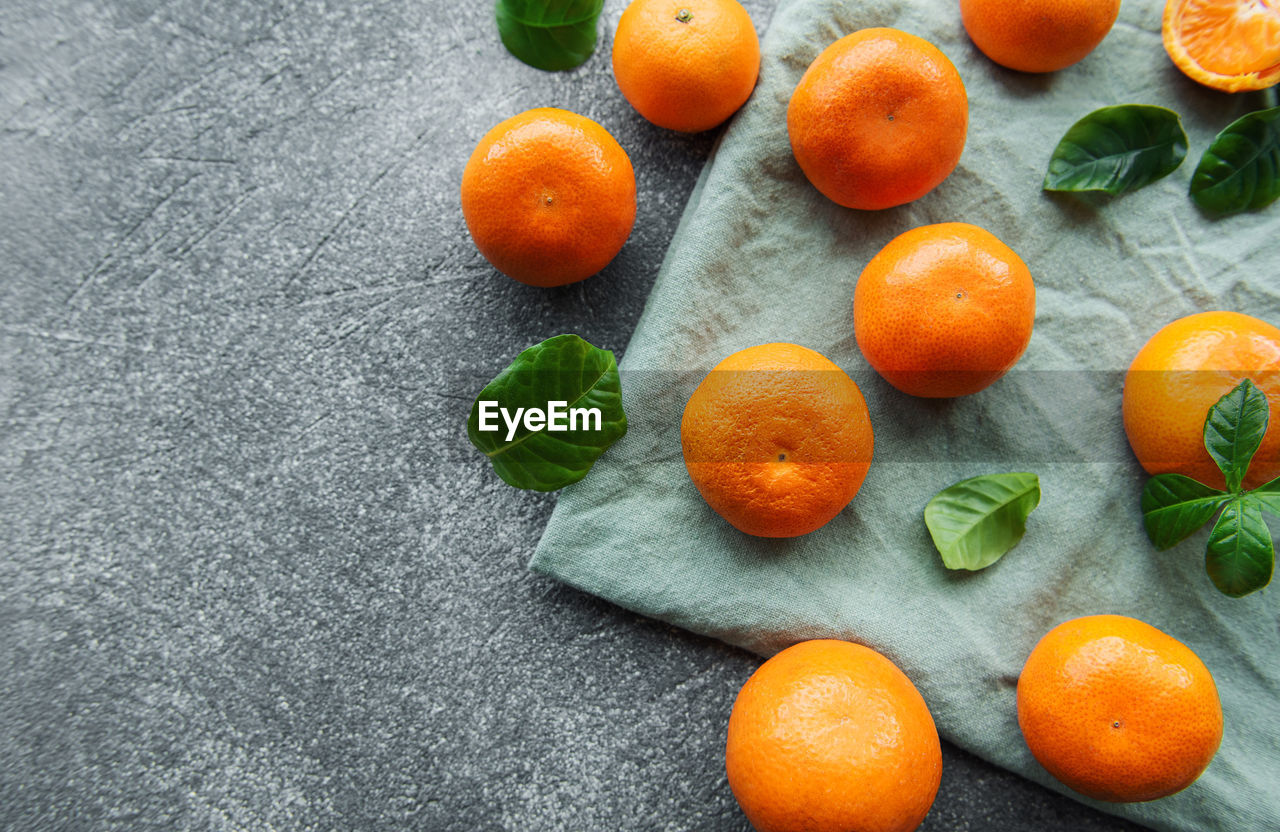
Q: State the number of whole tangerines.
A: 9